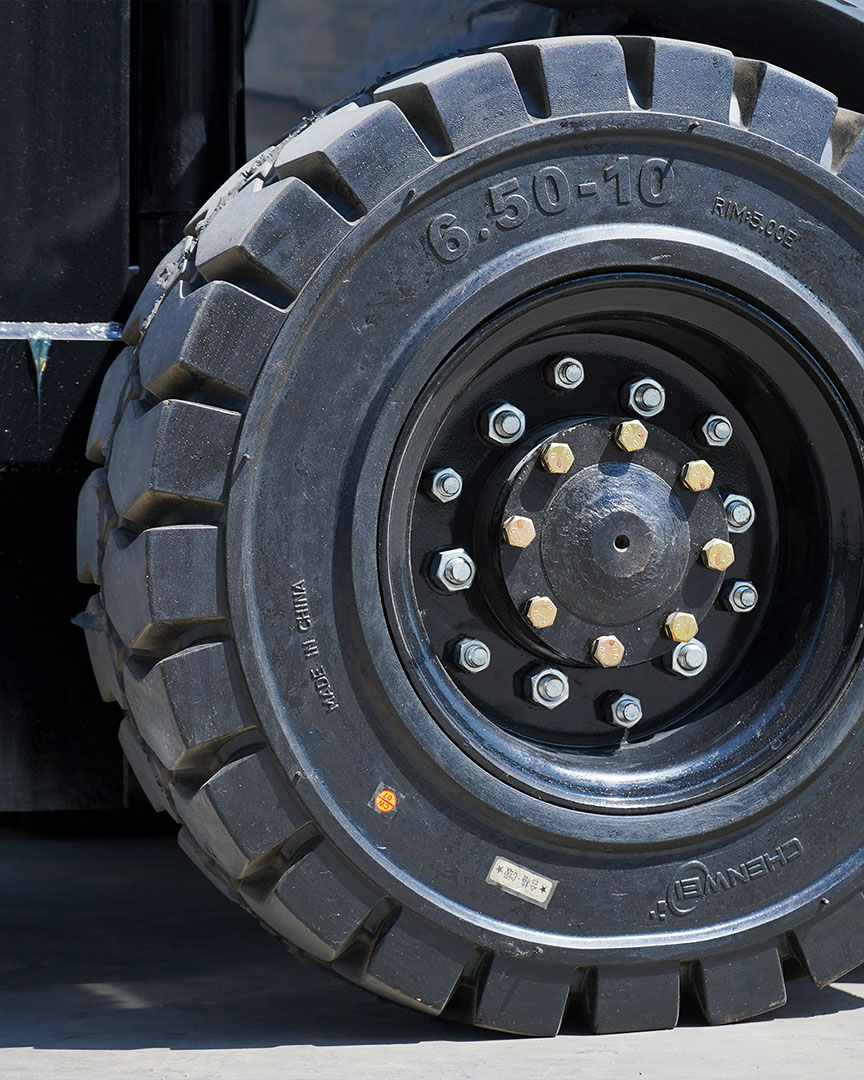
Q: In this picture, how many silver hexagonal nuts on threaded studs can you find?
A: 12